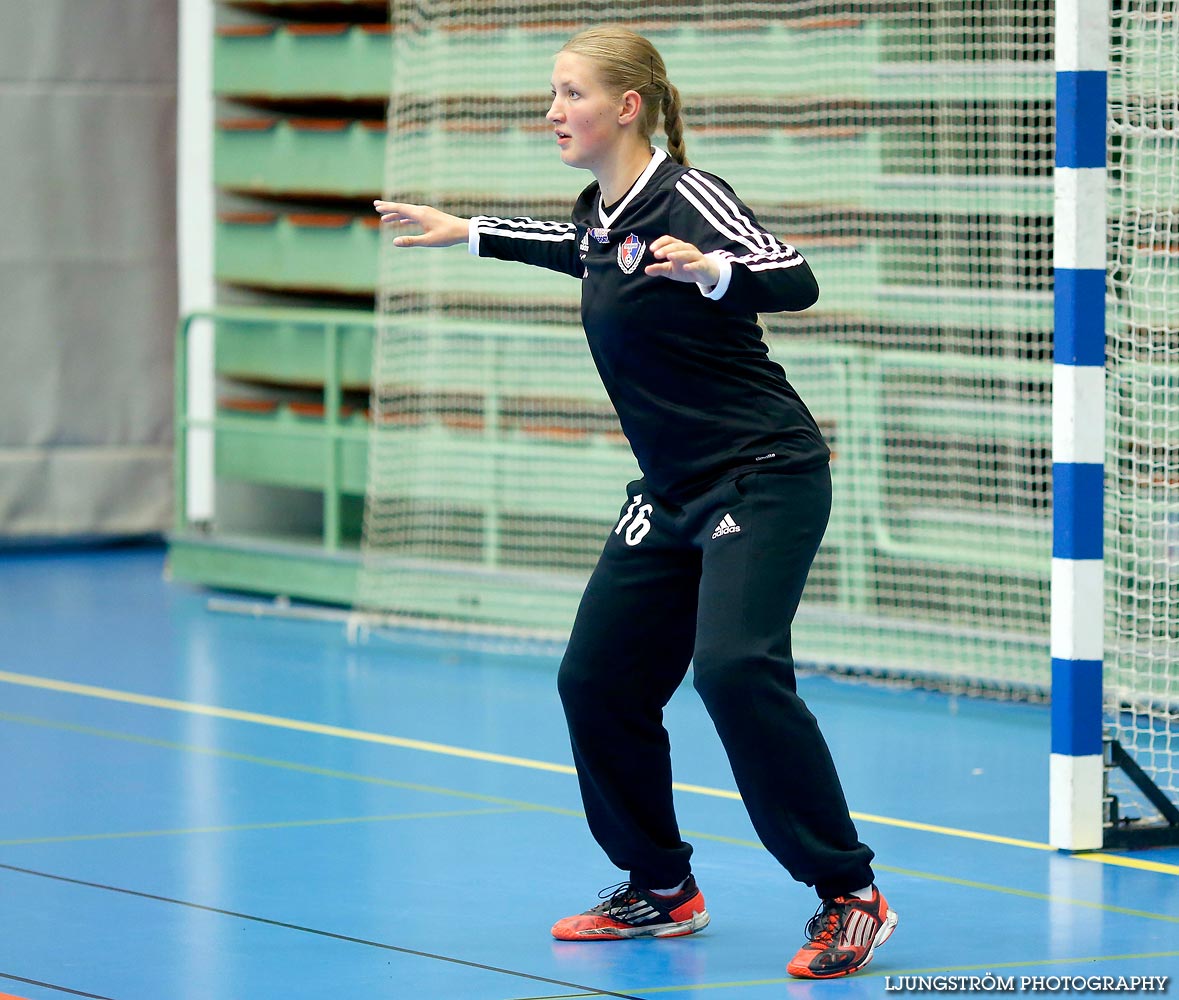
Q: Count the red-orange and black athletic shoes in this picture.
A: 2